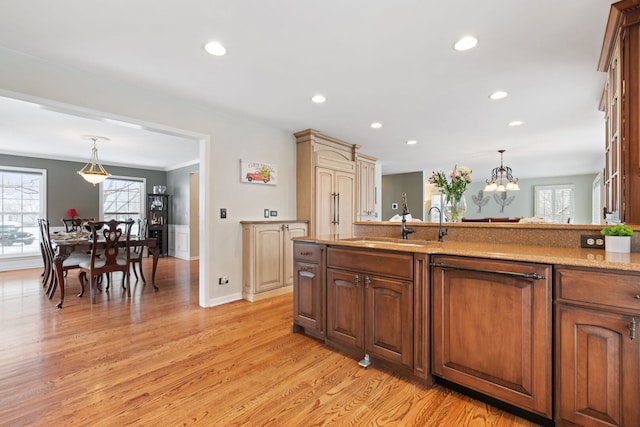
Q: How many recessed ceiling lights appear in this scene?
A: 7